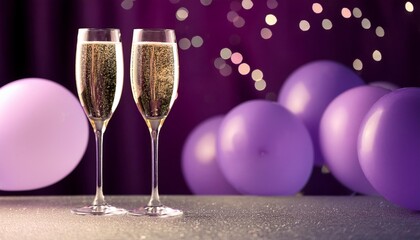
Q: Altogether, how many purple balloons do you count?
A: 5